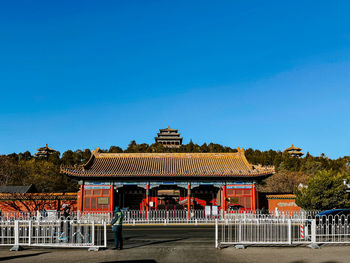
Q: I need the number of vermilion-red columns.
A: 6